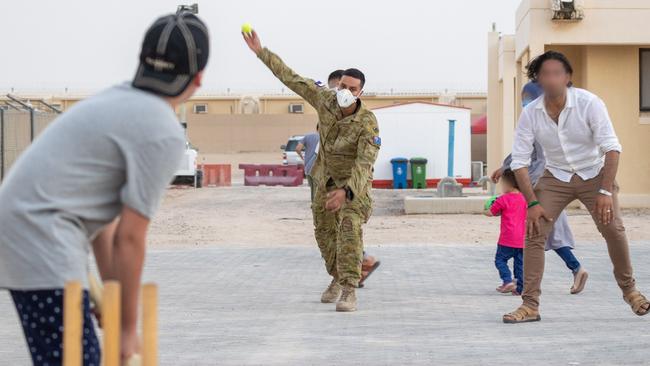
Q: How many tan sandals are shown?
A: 2